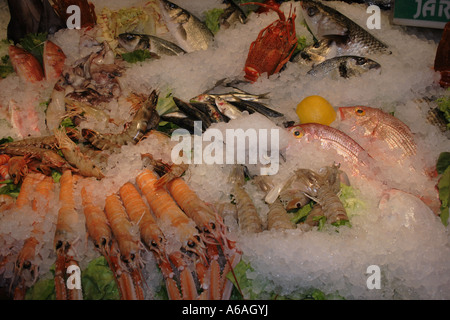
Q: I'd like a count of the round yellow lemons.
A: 1